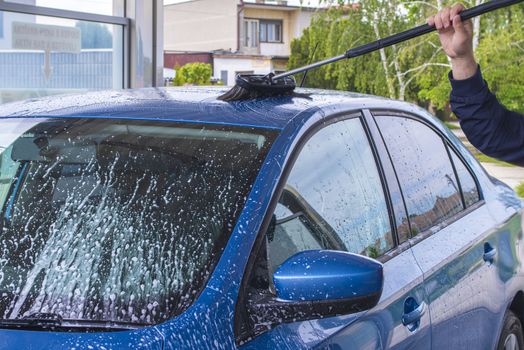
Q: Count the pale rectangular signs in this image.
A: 1